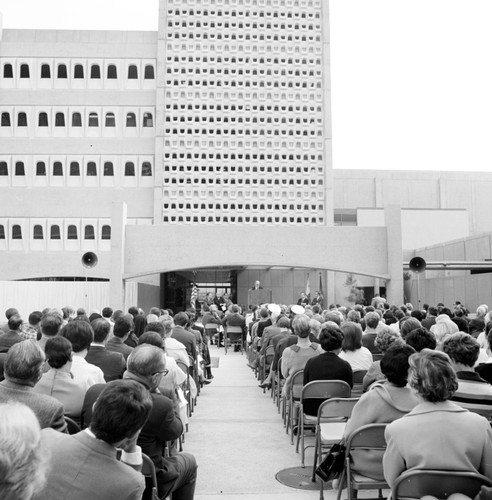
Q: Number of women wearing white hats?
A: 2